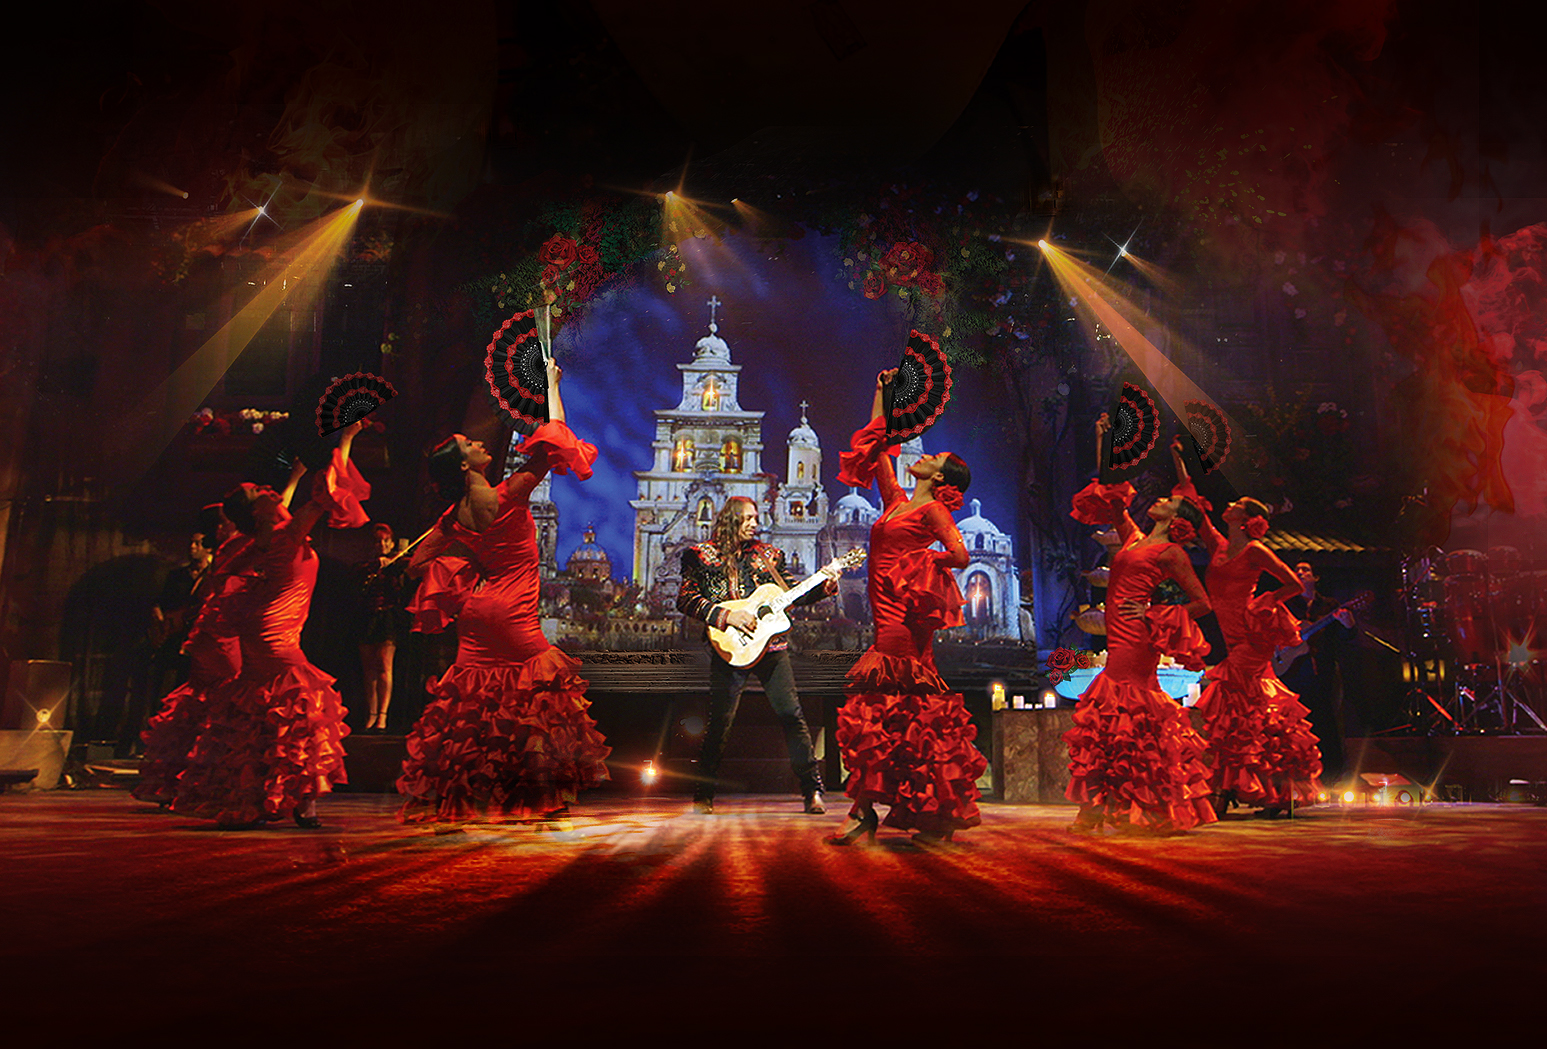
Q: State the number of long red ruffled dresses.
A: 6